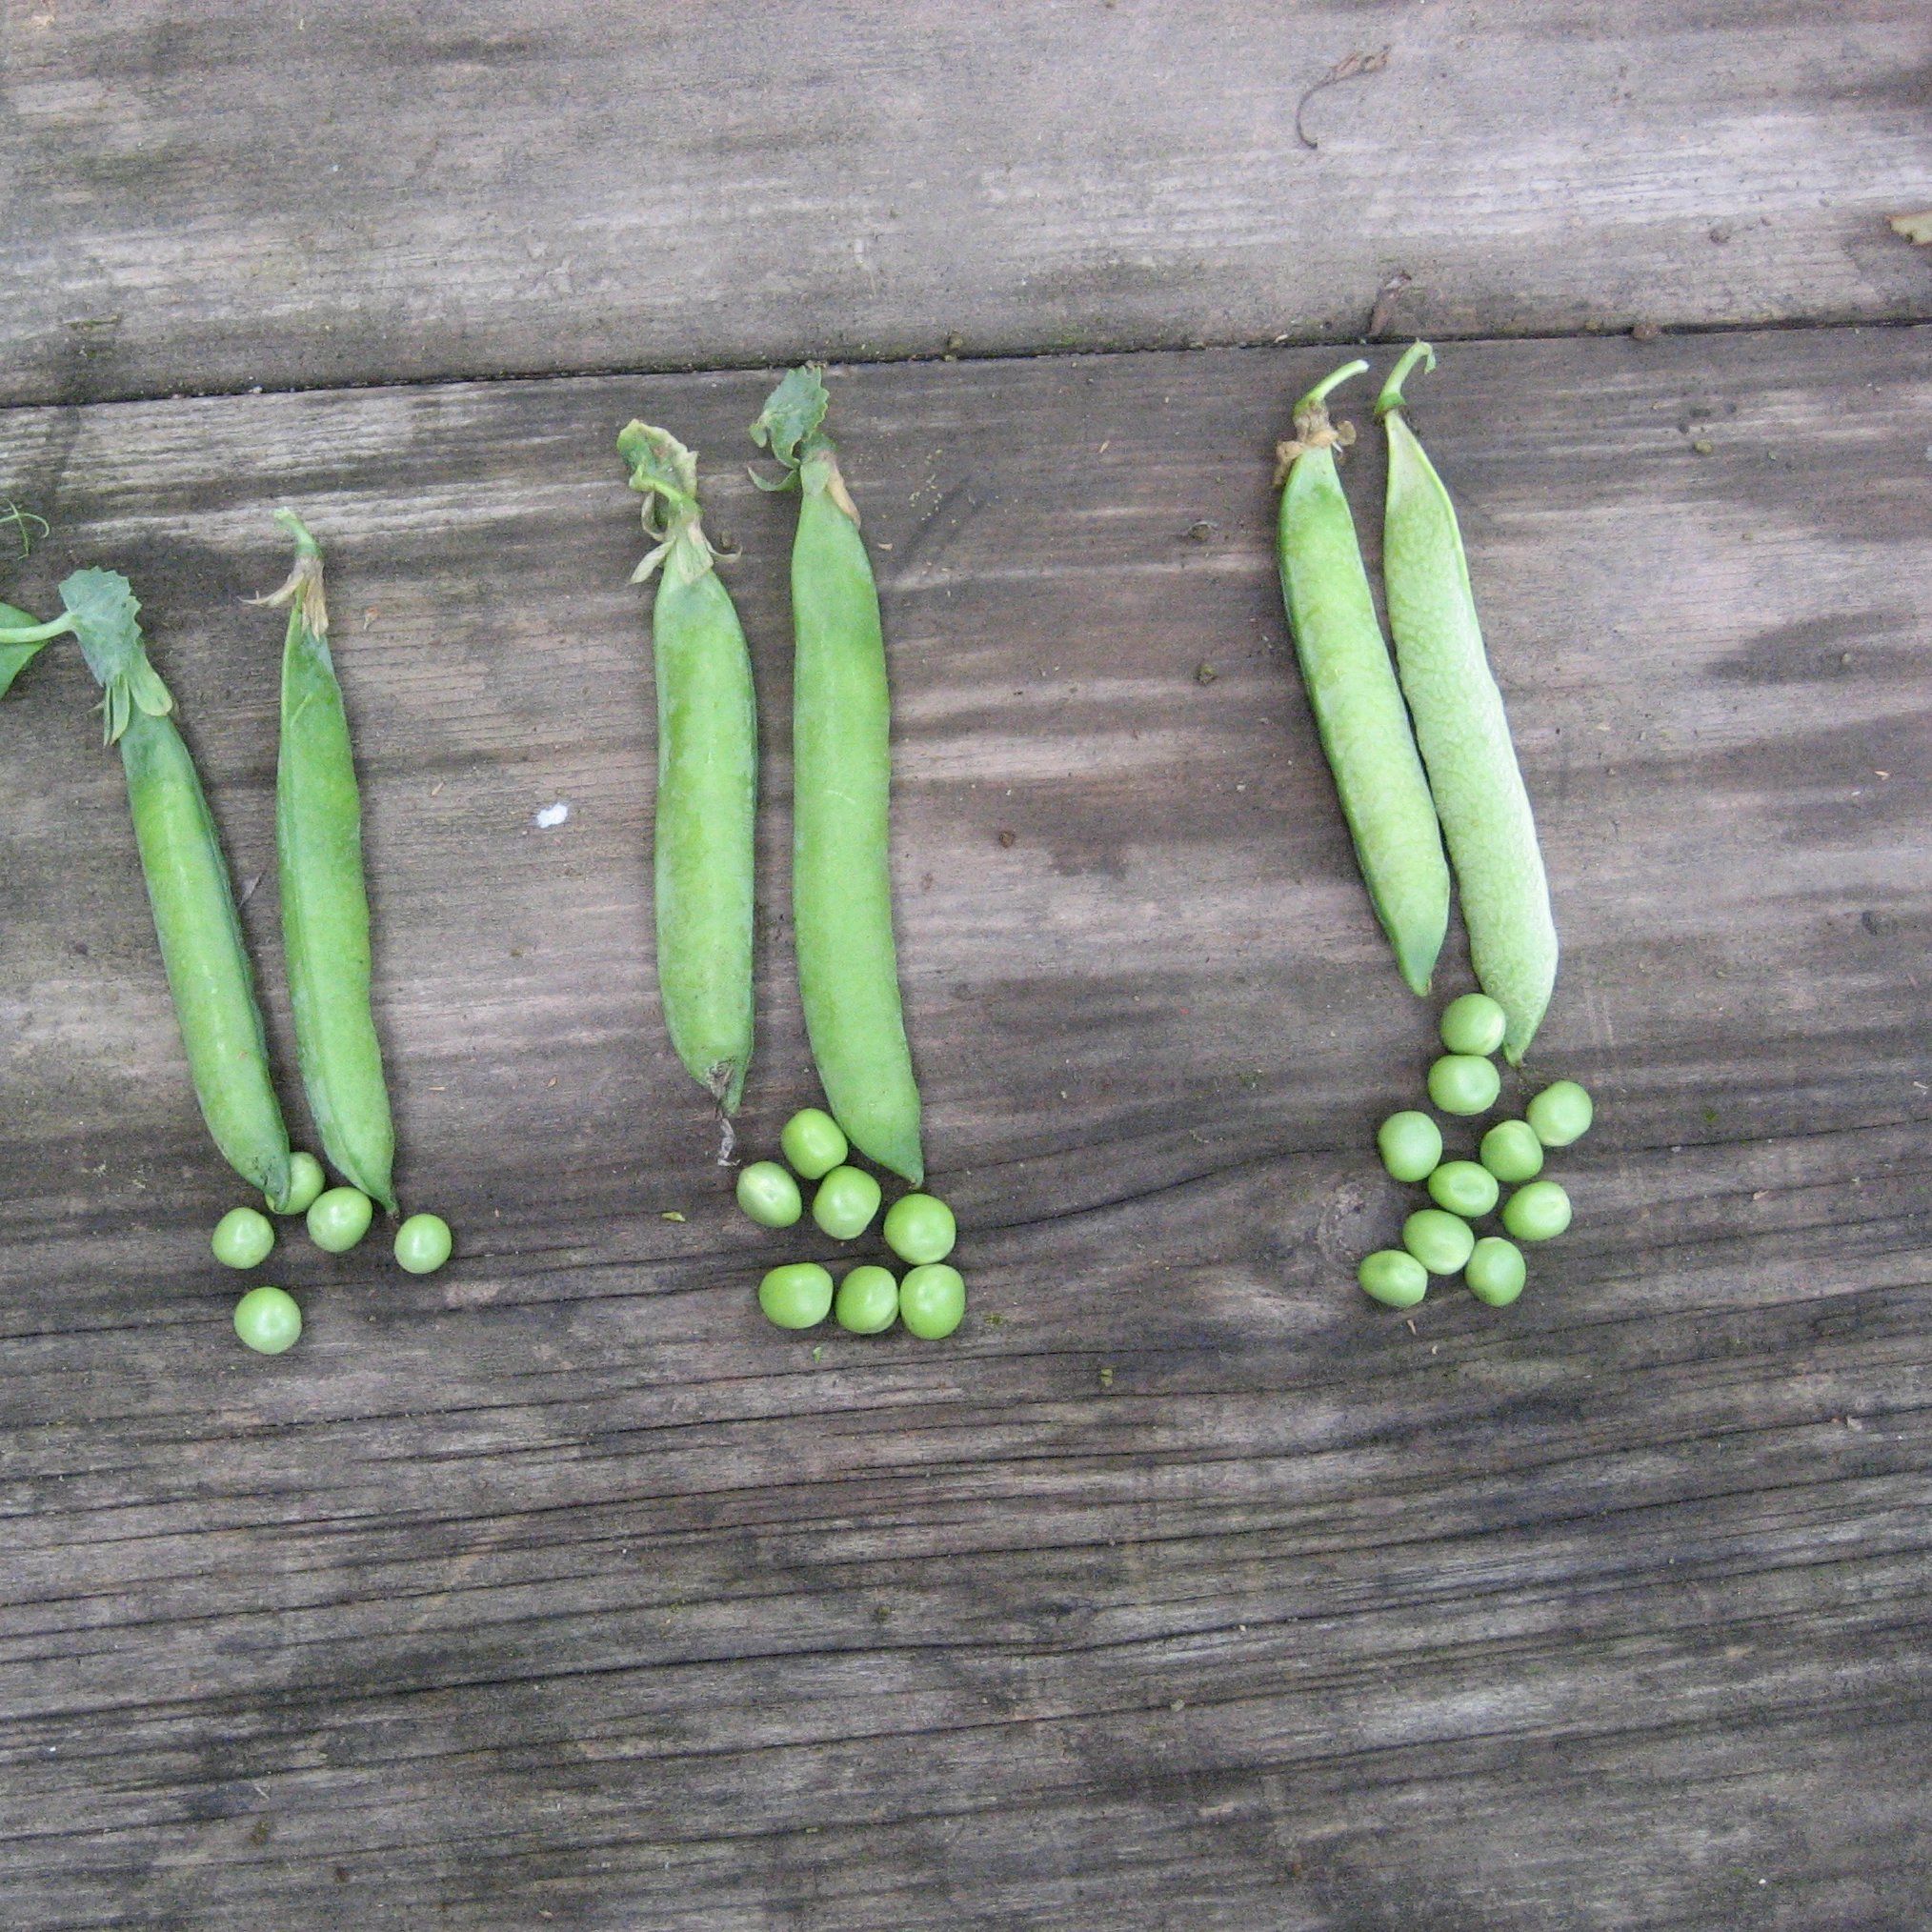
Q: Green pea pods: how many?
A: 6